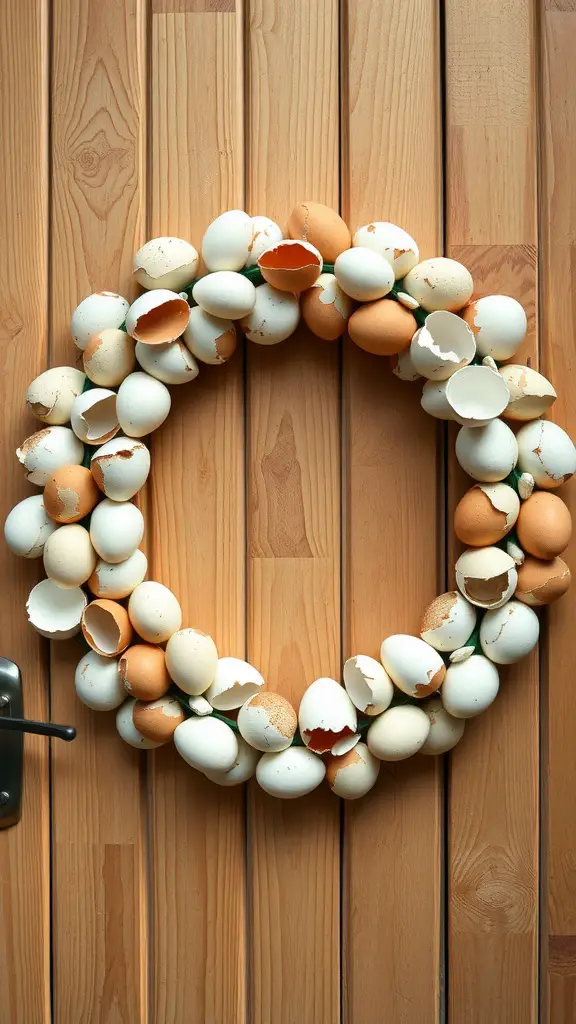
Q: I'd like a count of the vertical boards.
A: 7